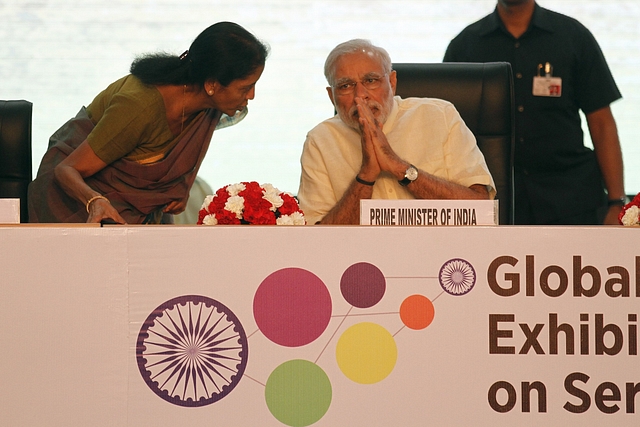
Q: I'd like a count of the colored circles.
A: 5